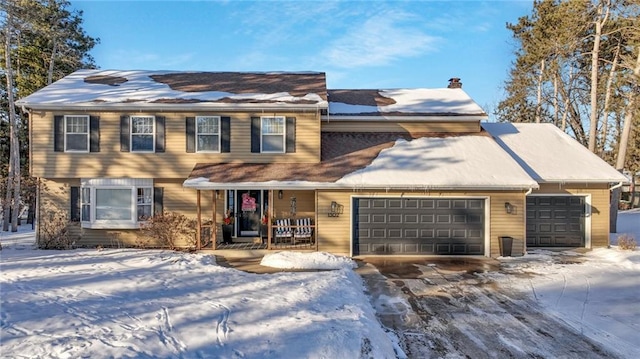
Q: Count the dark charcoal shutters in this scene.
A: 10